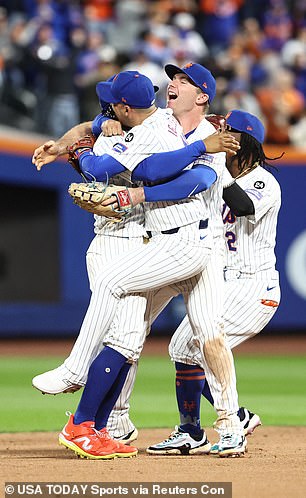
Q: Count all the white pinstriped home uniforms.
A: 4